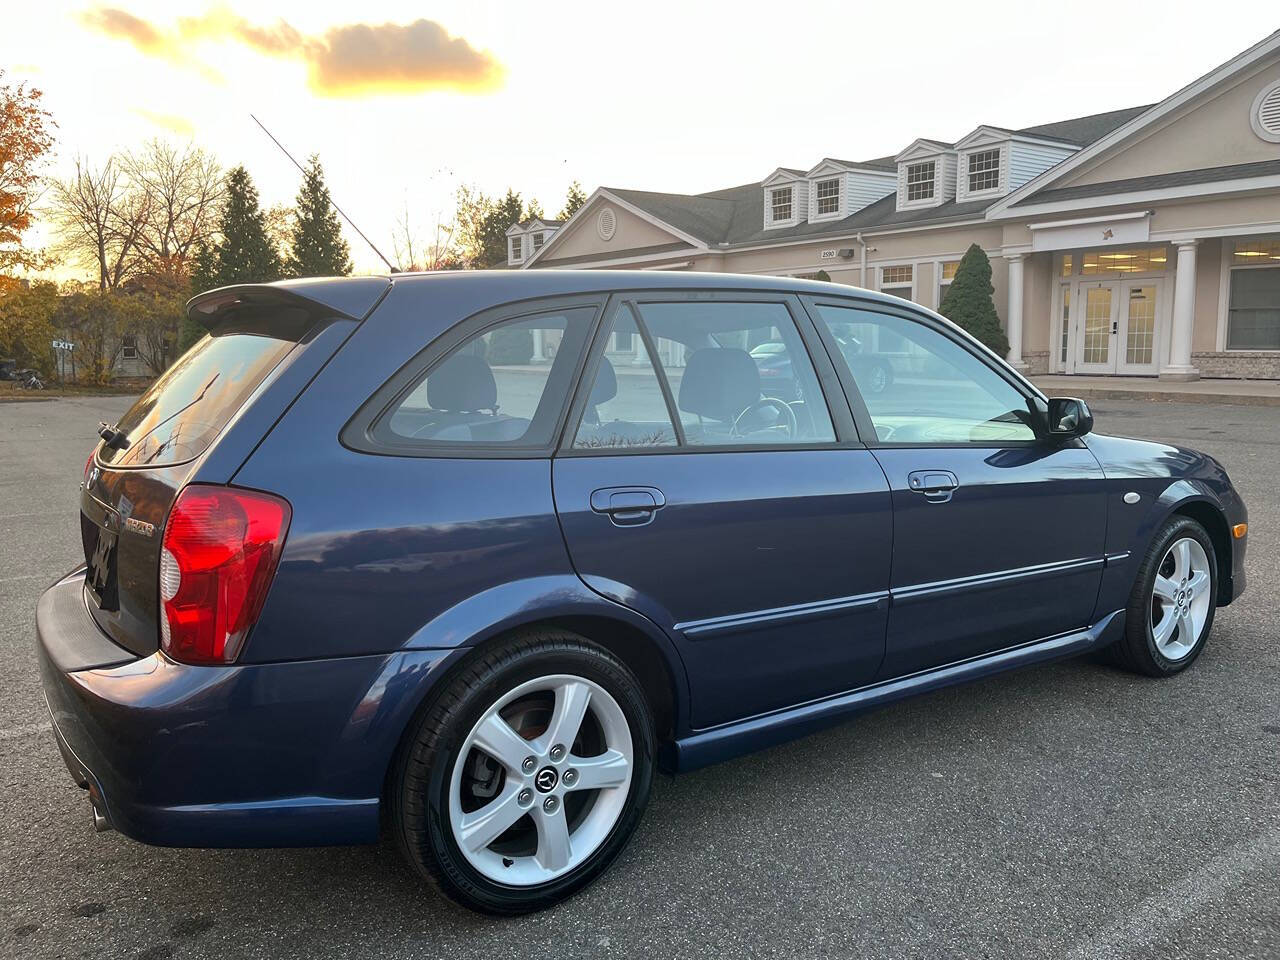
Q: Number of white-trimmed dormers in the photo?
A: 6